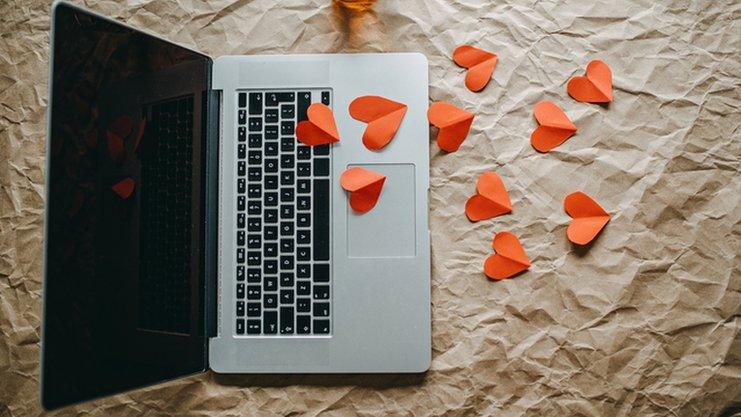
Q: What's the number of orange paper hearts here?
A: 10